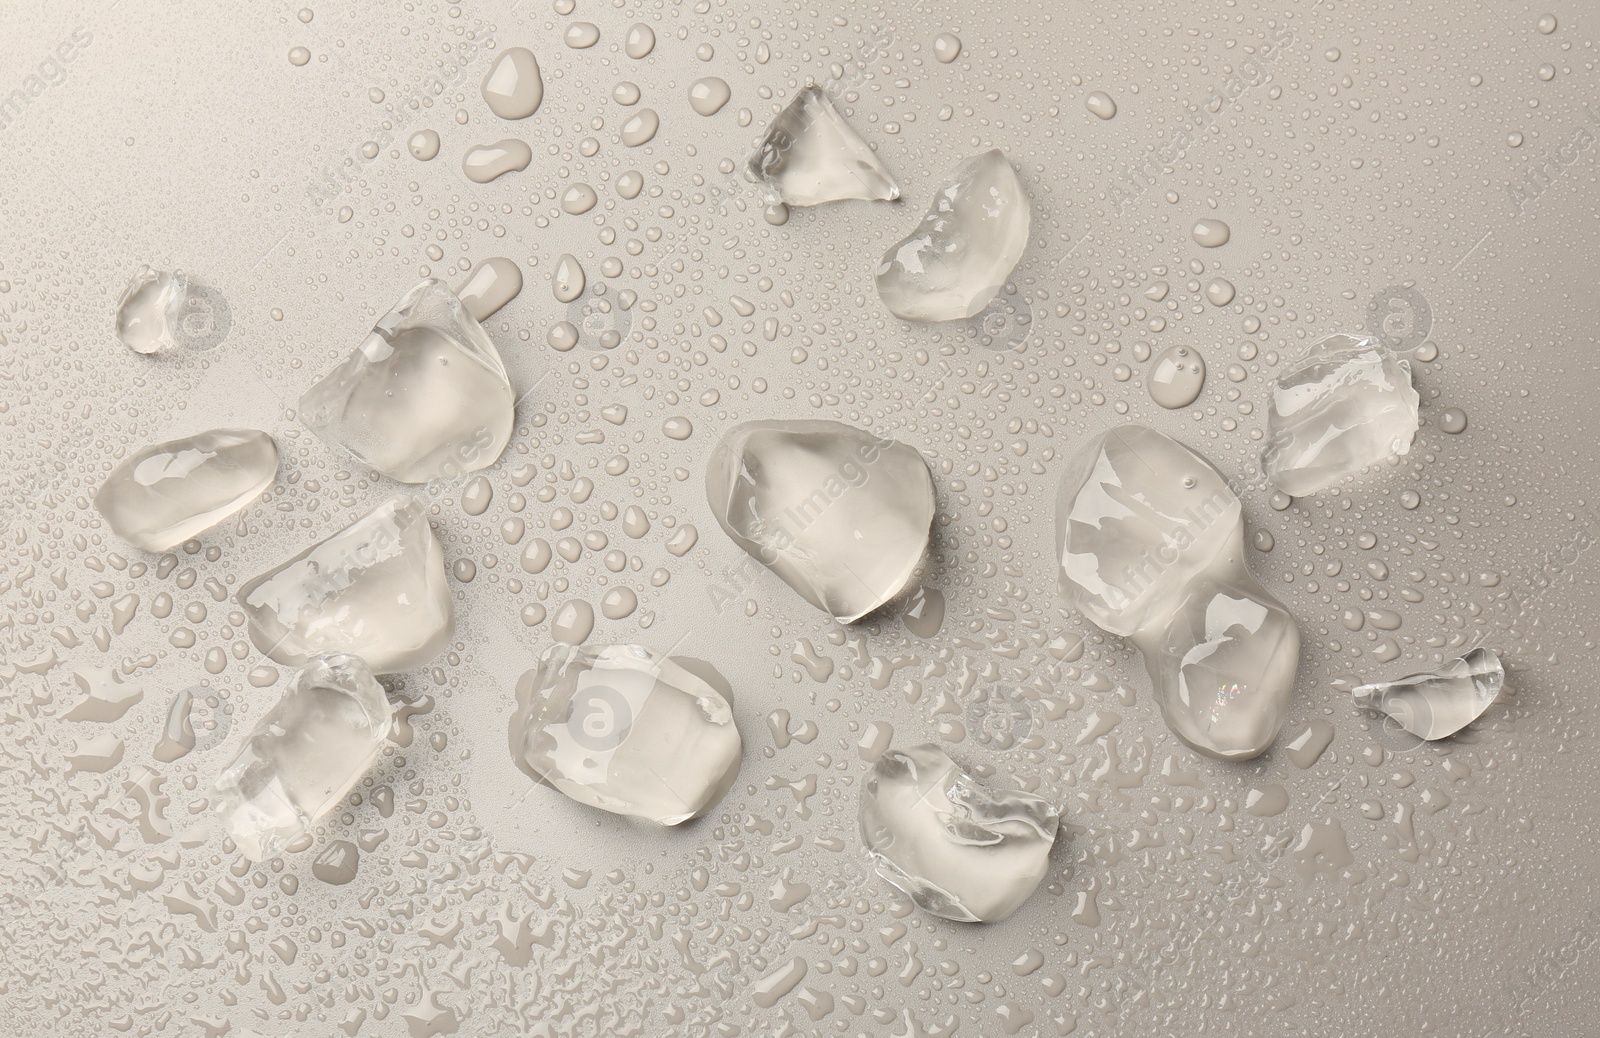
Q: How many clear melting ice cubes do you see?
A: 14